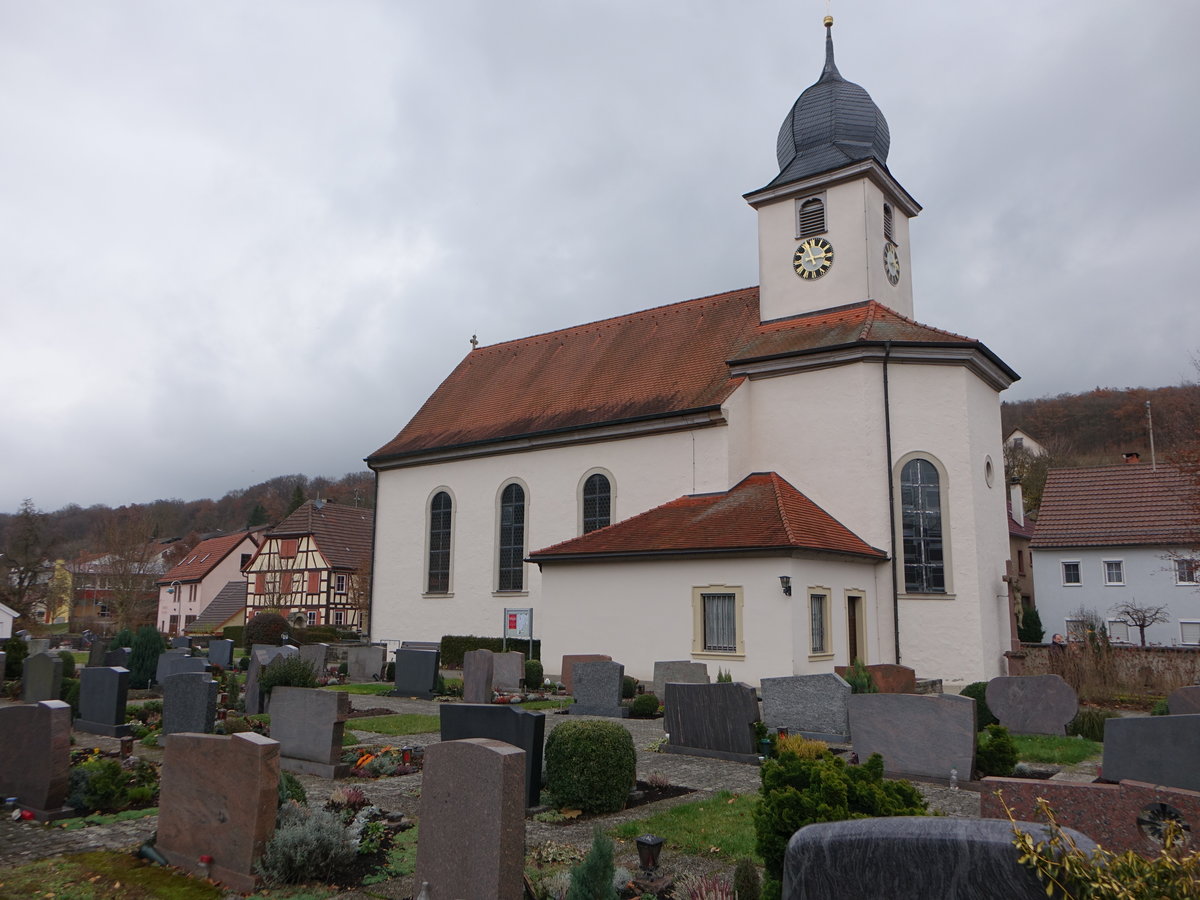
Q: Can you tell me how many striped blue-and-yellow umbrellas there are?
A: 0